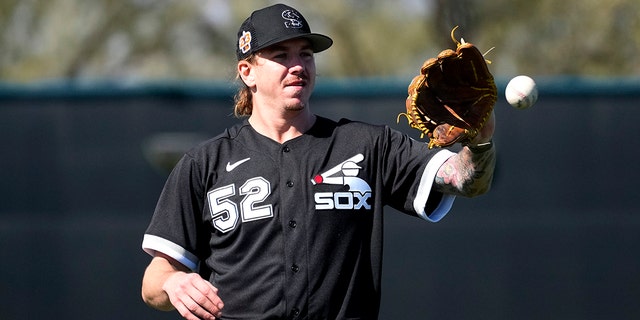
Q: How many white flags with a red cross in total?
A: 0